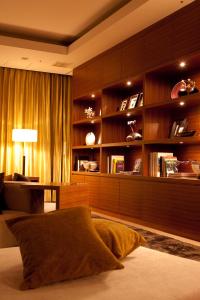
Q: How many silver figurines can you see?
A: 1